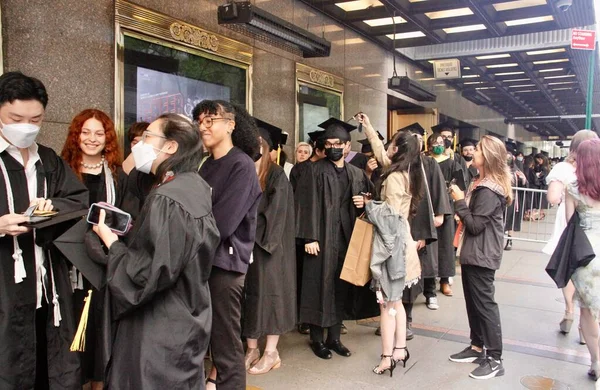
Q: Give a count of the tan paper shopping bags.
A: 1